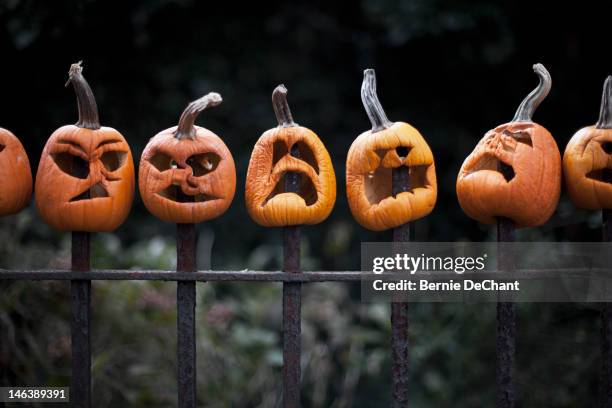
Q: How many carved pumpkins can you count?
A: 7